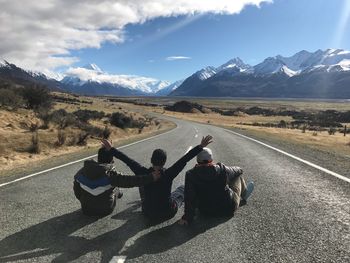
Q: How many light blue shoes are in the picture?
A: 1